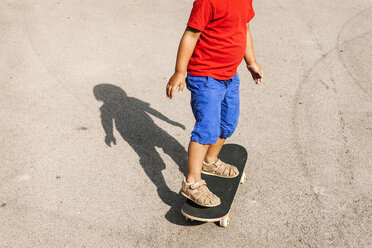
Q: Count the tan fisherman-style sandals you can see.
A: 2